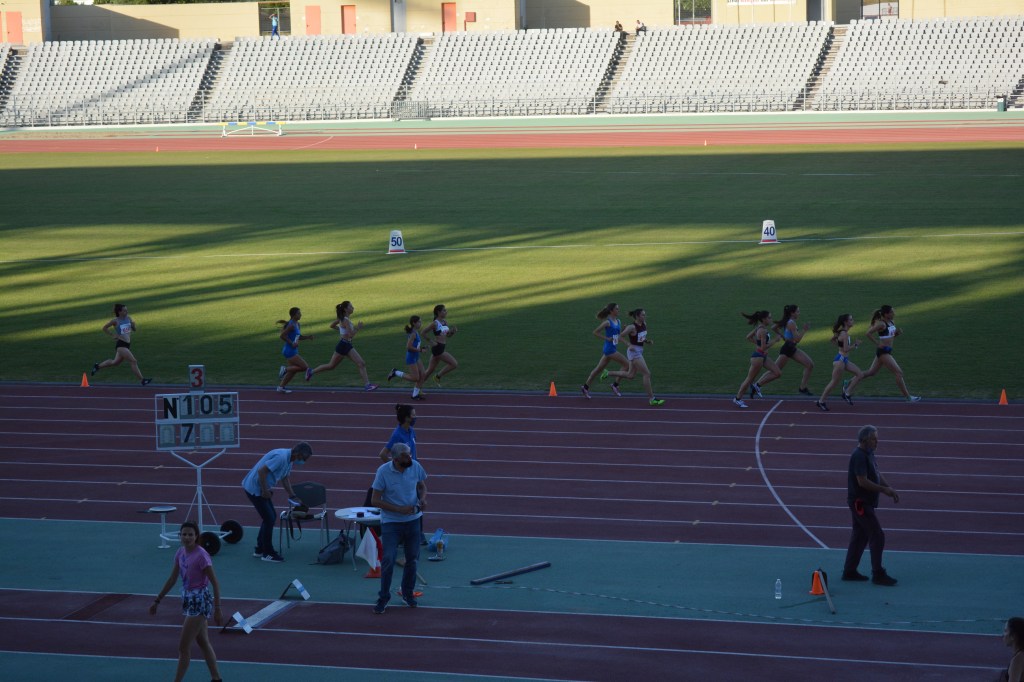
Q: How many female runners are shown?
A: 11